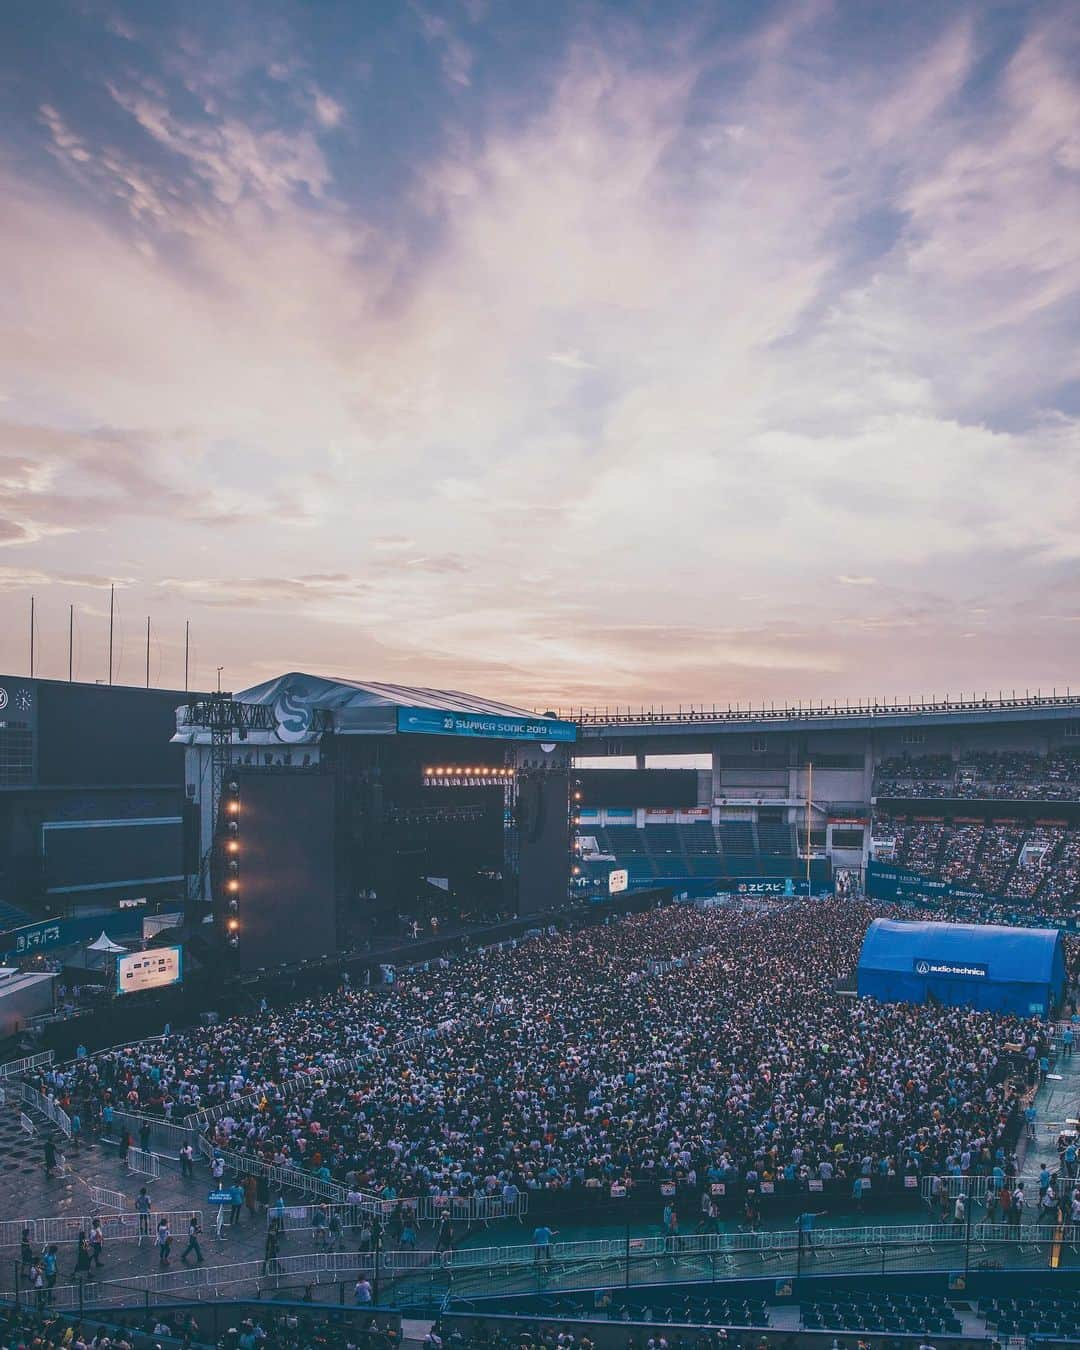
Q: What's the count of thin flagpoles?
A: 5